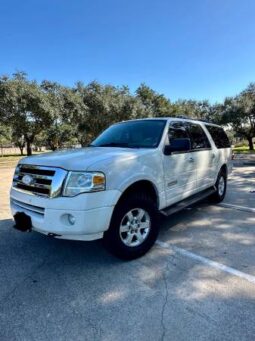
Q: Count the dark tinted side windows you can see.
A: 3